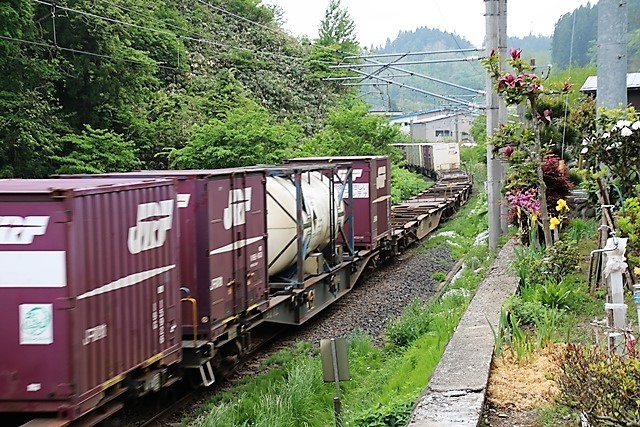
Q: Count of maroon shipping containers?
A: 3